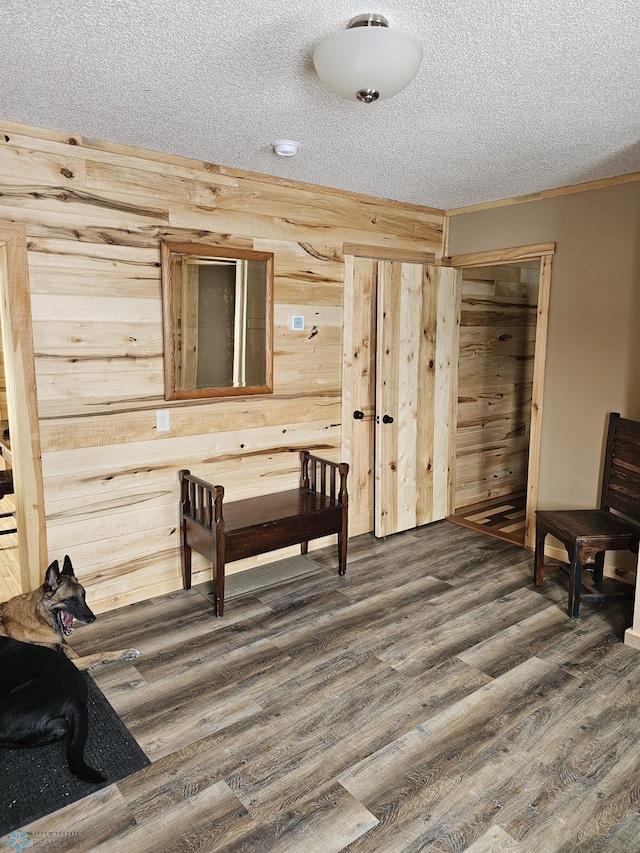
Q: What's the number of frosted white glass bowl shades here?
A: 1